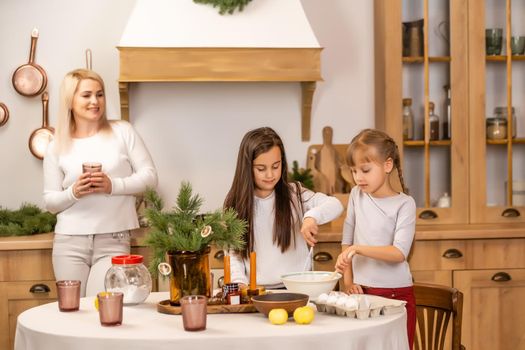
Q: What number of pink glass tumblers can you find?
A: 4